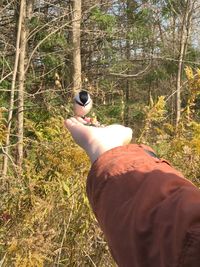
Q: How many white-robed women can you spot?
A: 0